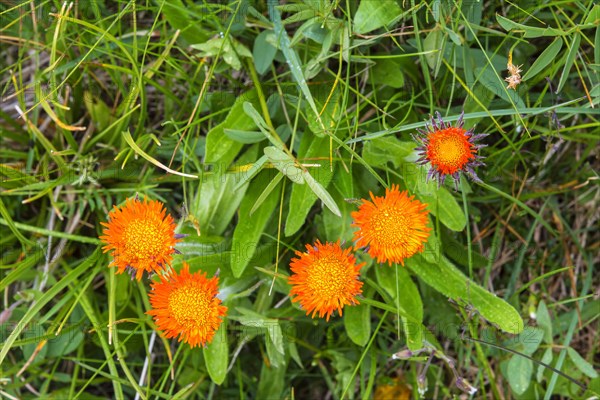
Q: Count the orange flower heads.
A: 5